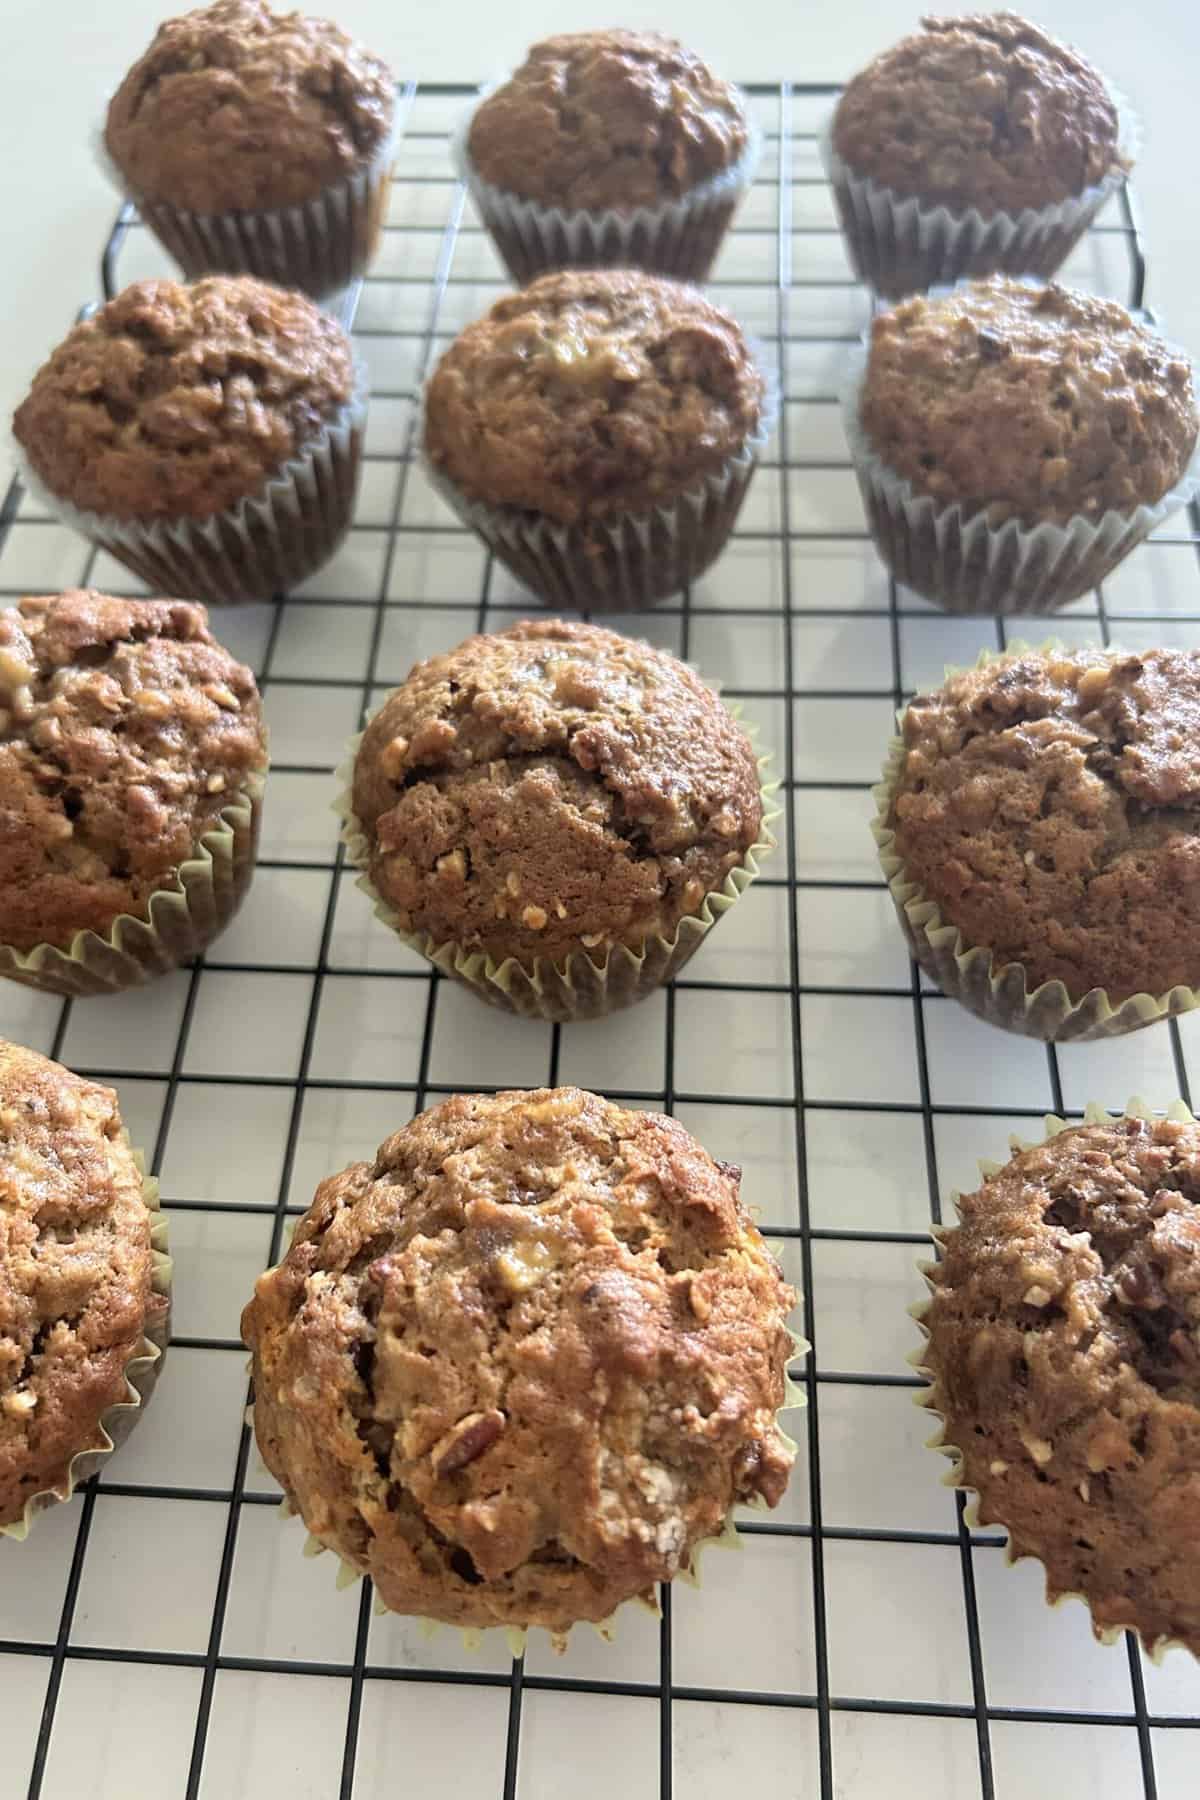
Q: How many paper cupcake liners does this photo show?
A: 12